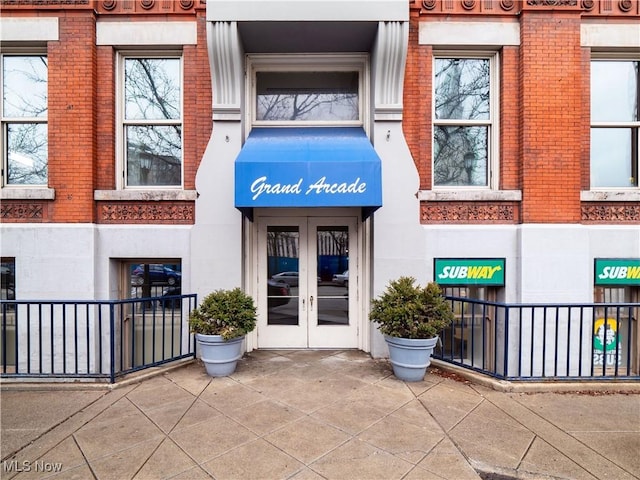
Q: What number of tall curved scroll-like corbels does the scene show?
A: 2